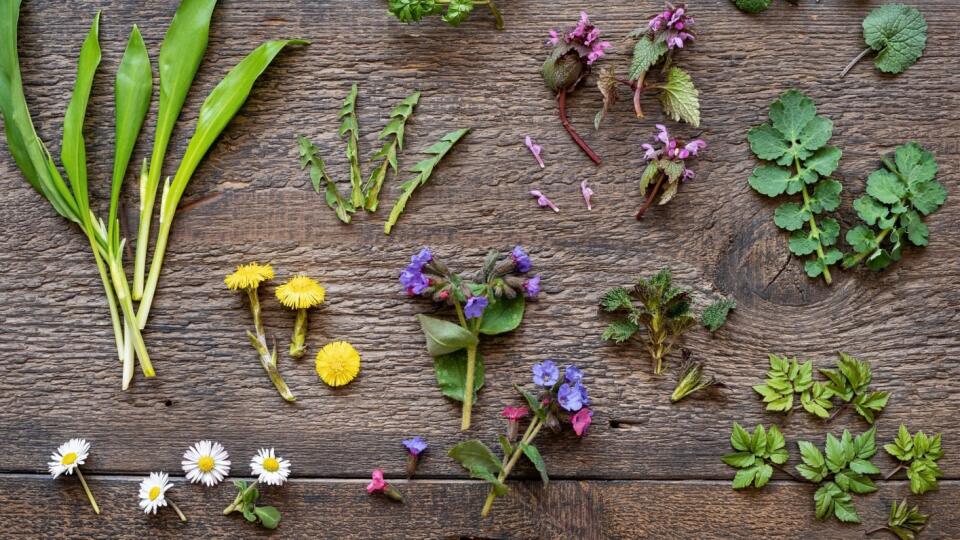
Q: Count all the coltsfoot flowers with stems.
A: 2